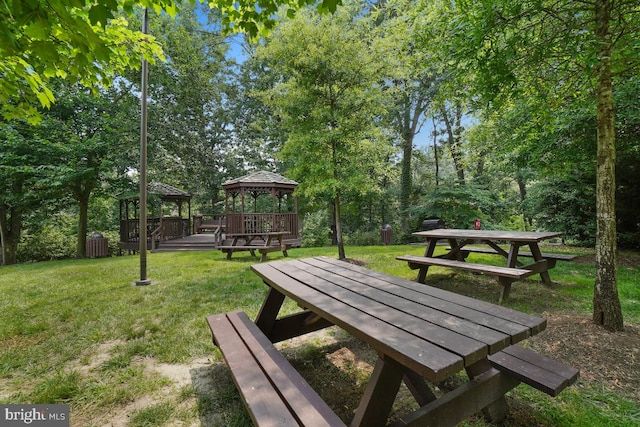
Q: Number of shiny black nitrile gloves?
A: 0